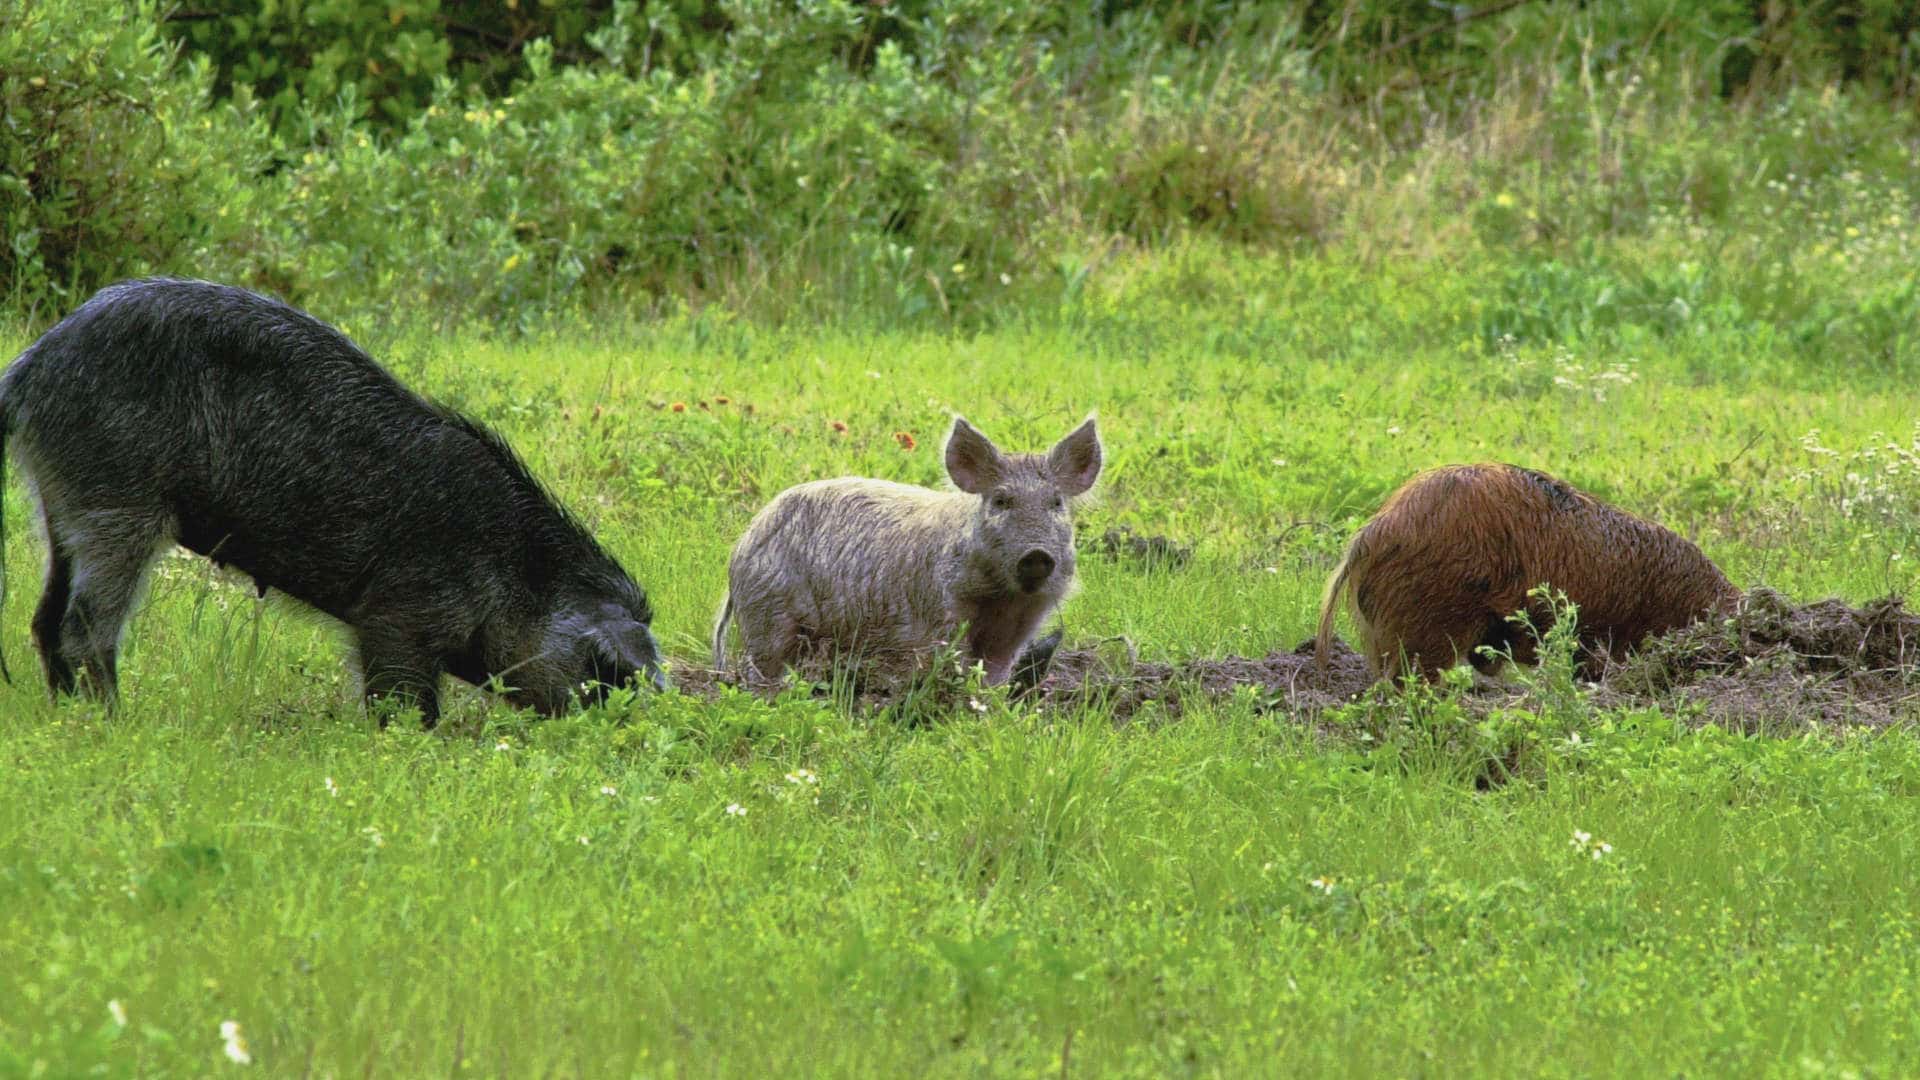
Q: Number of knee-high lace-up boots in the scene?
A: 0